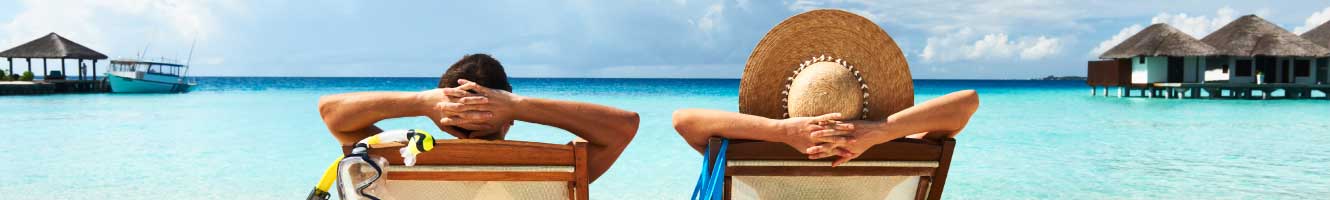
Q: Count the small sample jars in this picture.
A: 0